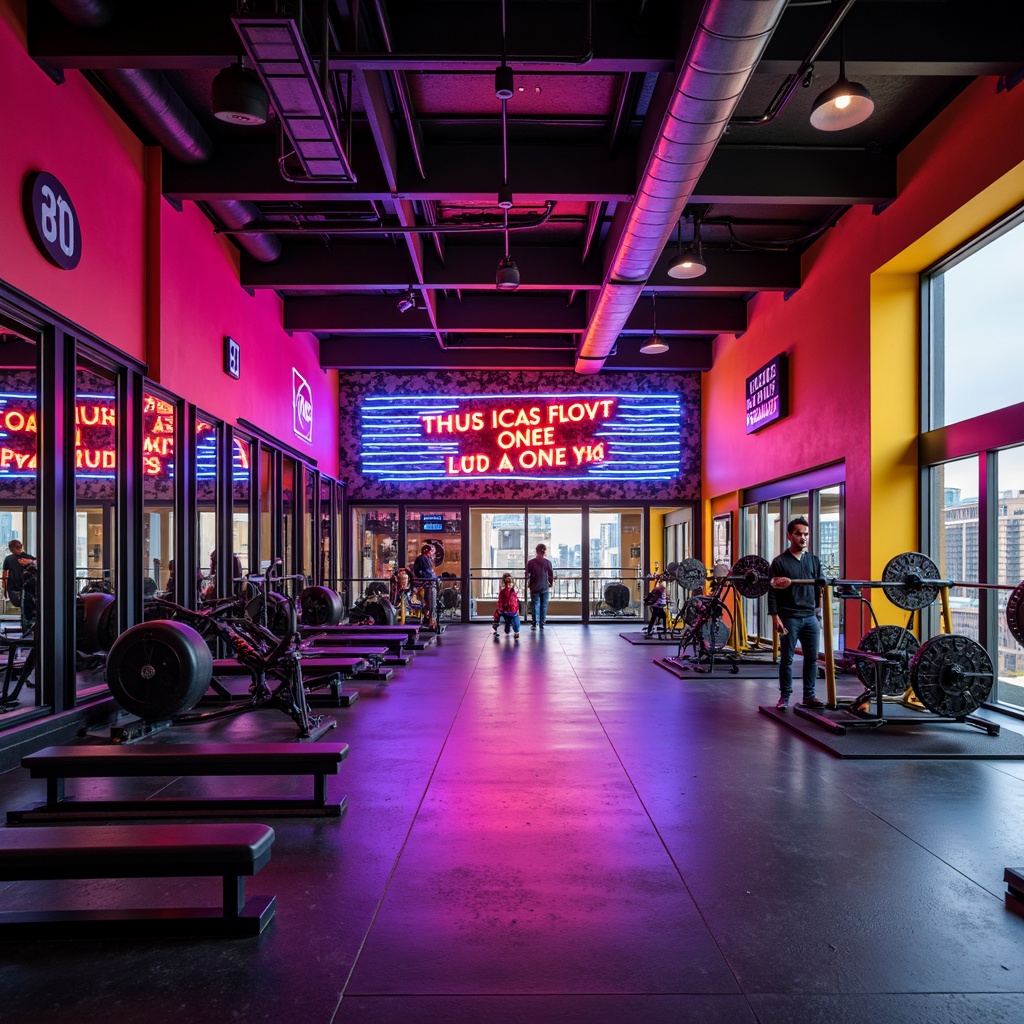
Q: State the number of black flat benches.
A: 6